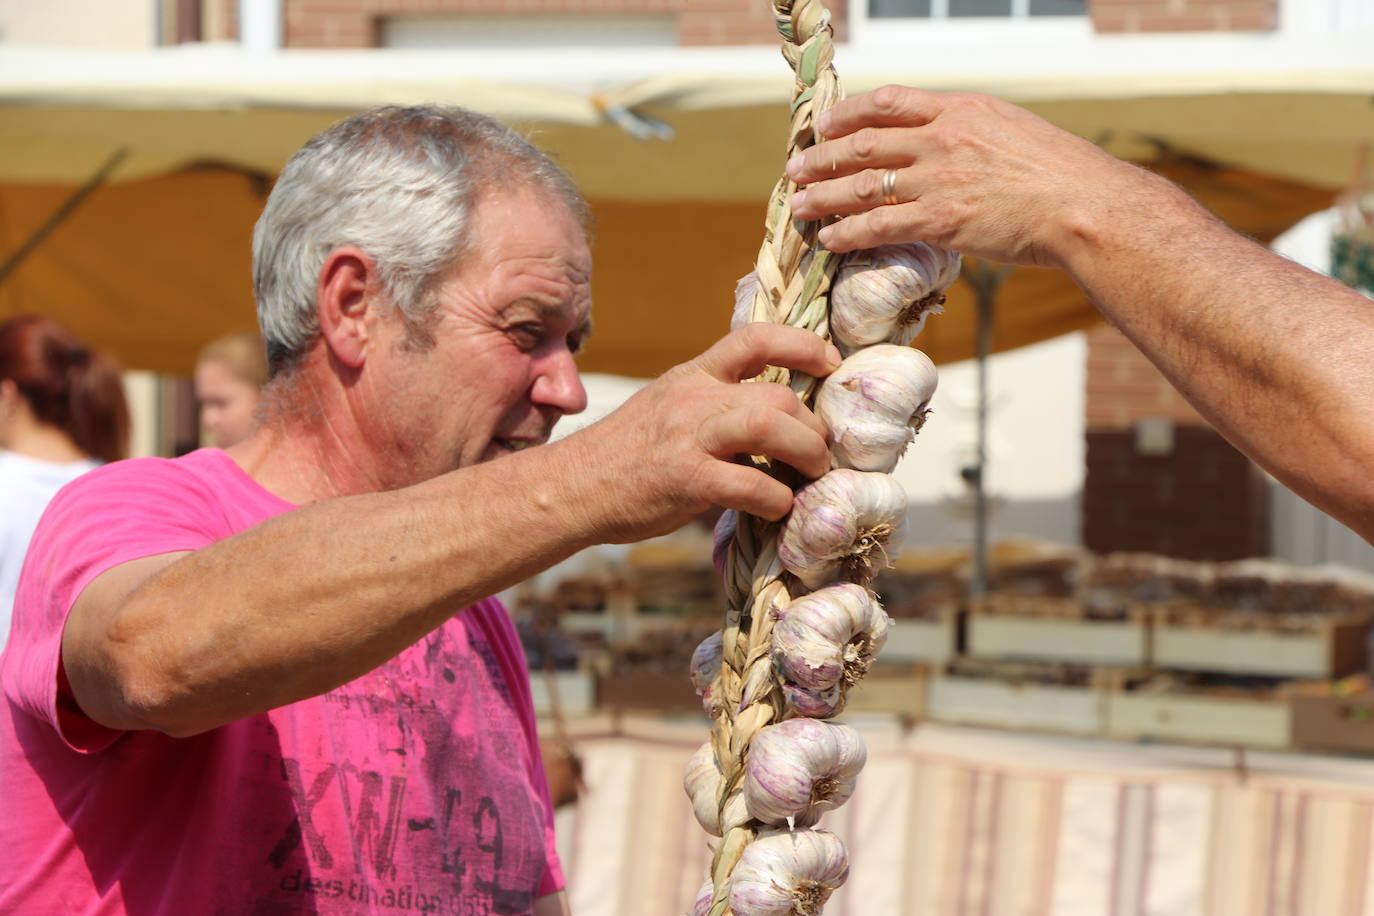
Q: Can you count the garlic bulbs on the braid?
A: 11